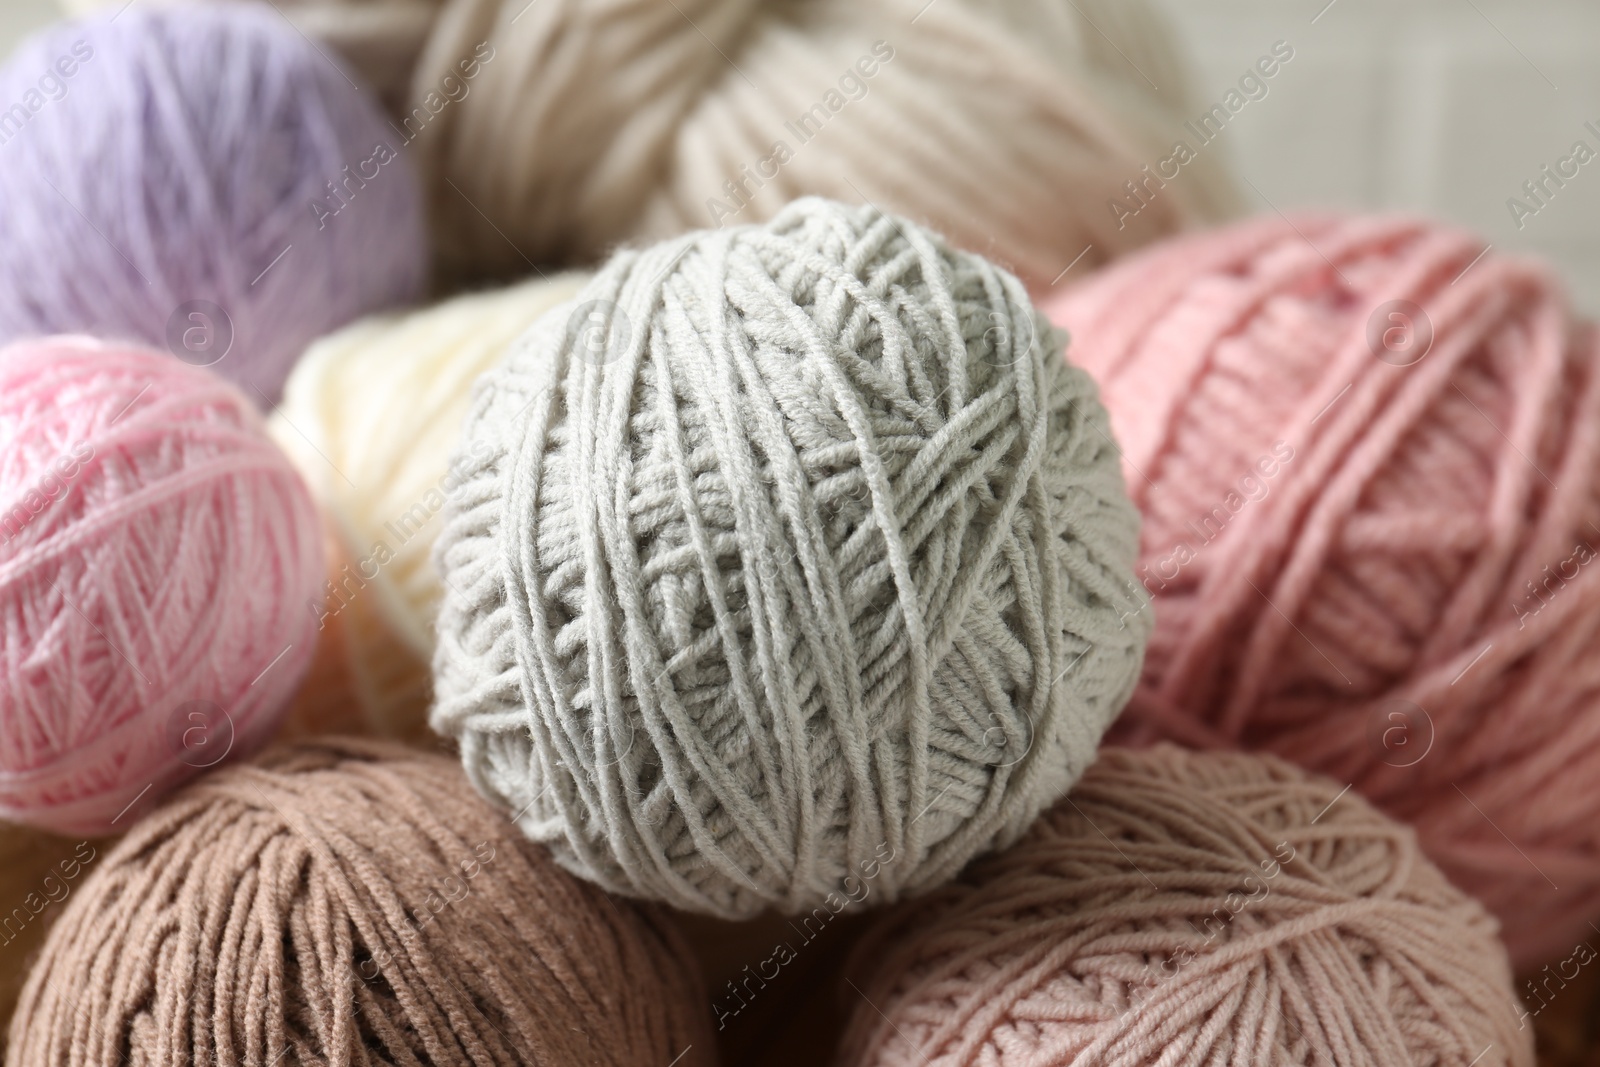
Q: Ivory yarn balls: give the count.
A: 1